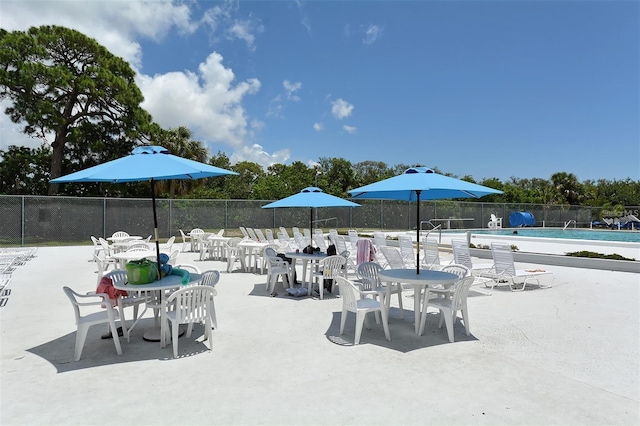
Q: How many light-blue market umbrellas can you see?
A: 3